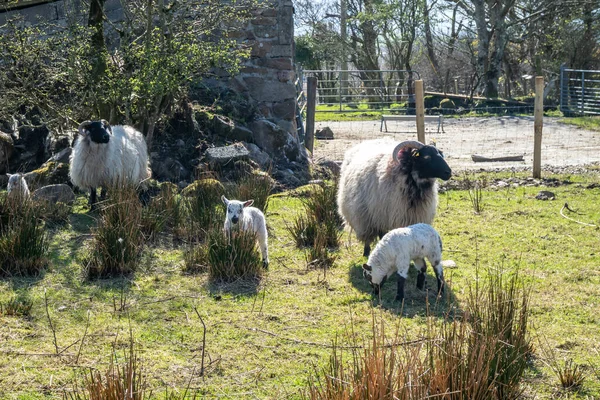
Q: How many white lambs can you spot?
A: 3